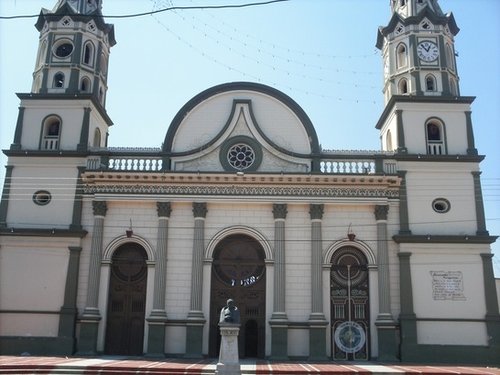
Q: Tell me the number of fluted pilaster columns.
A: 6